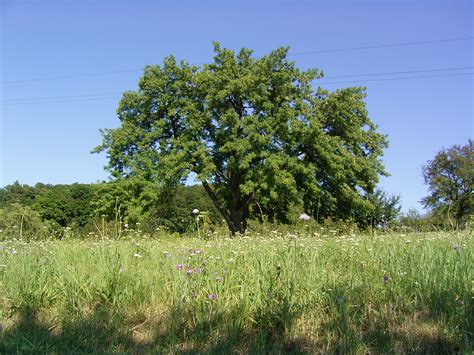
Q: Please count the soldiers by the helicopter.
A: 0